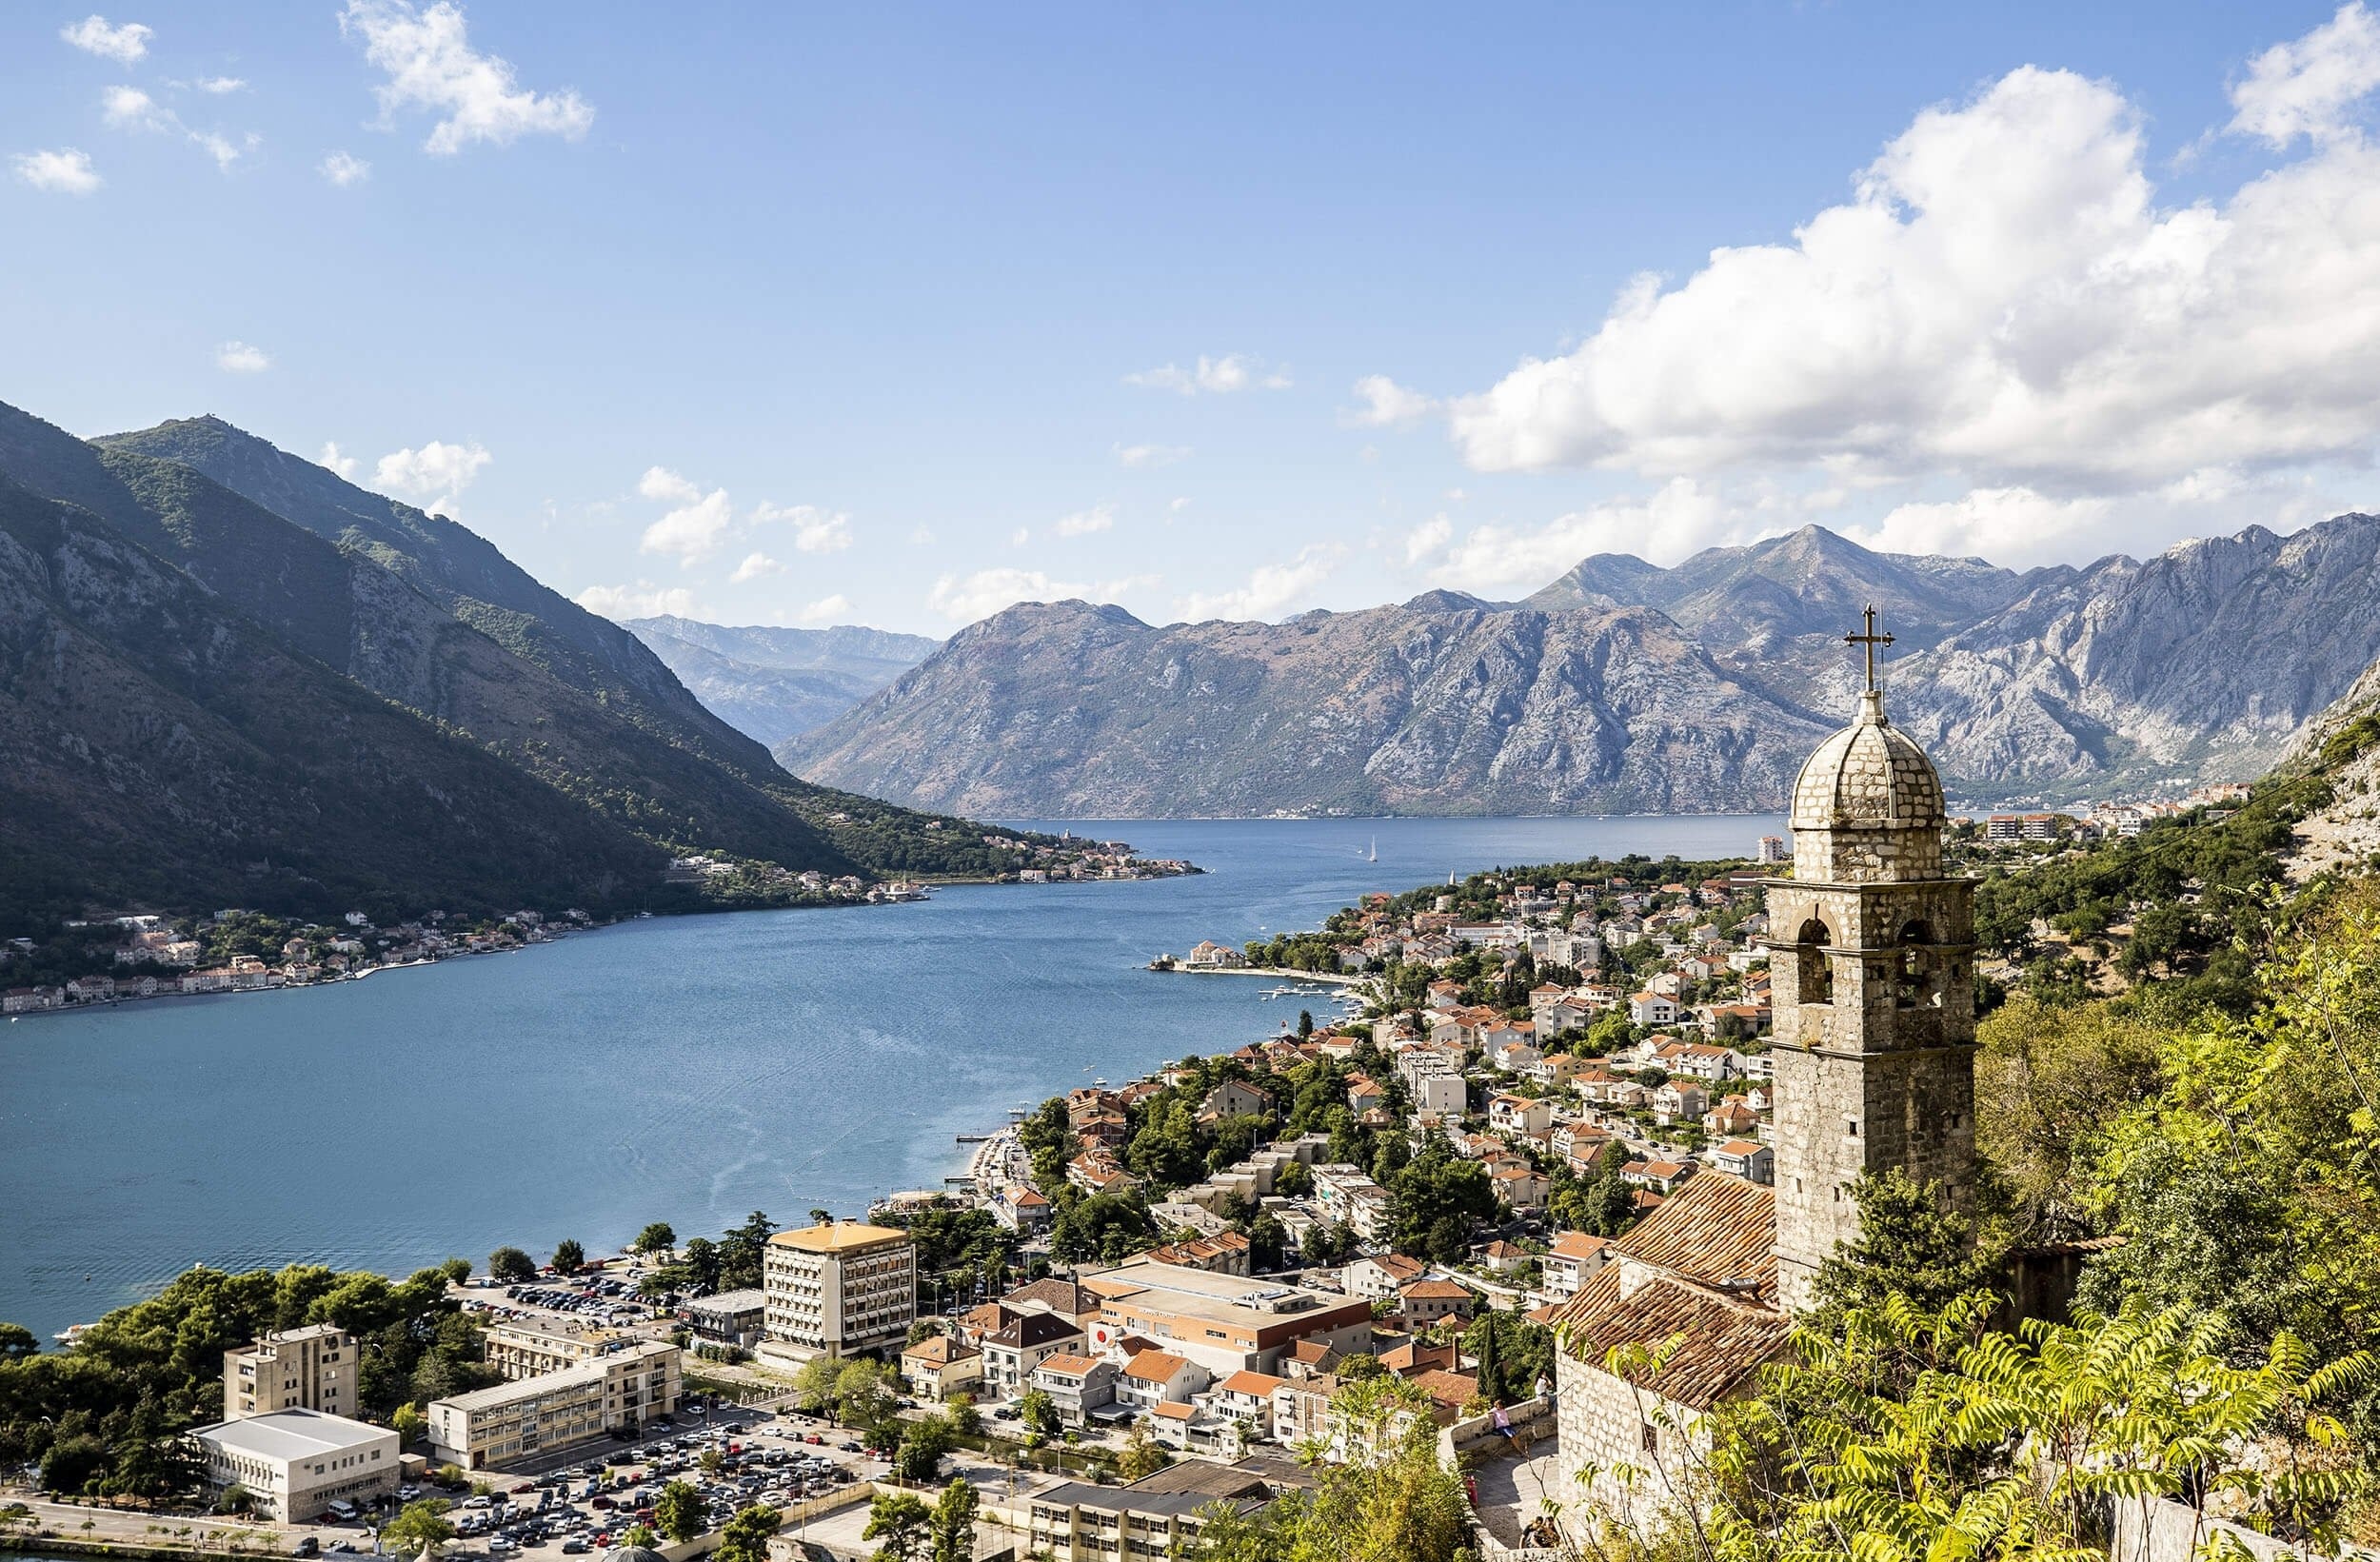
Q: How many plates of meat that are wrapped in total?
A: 0